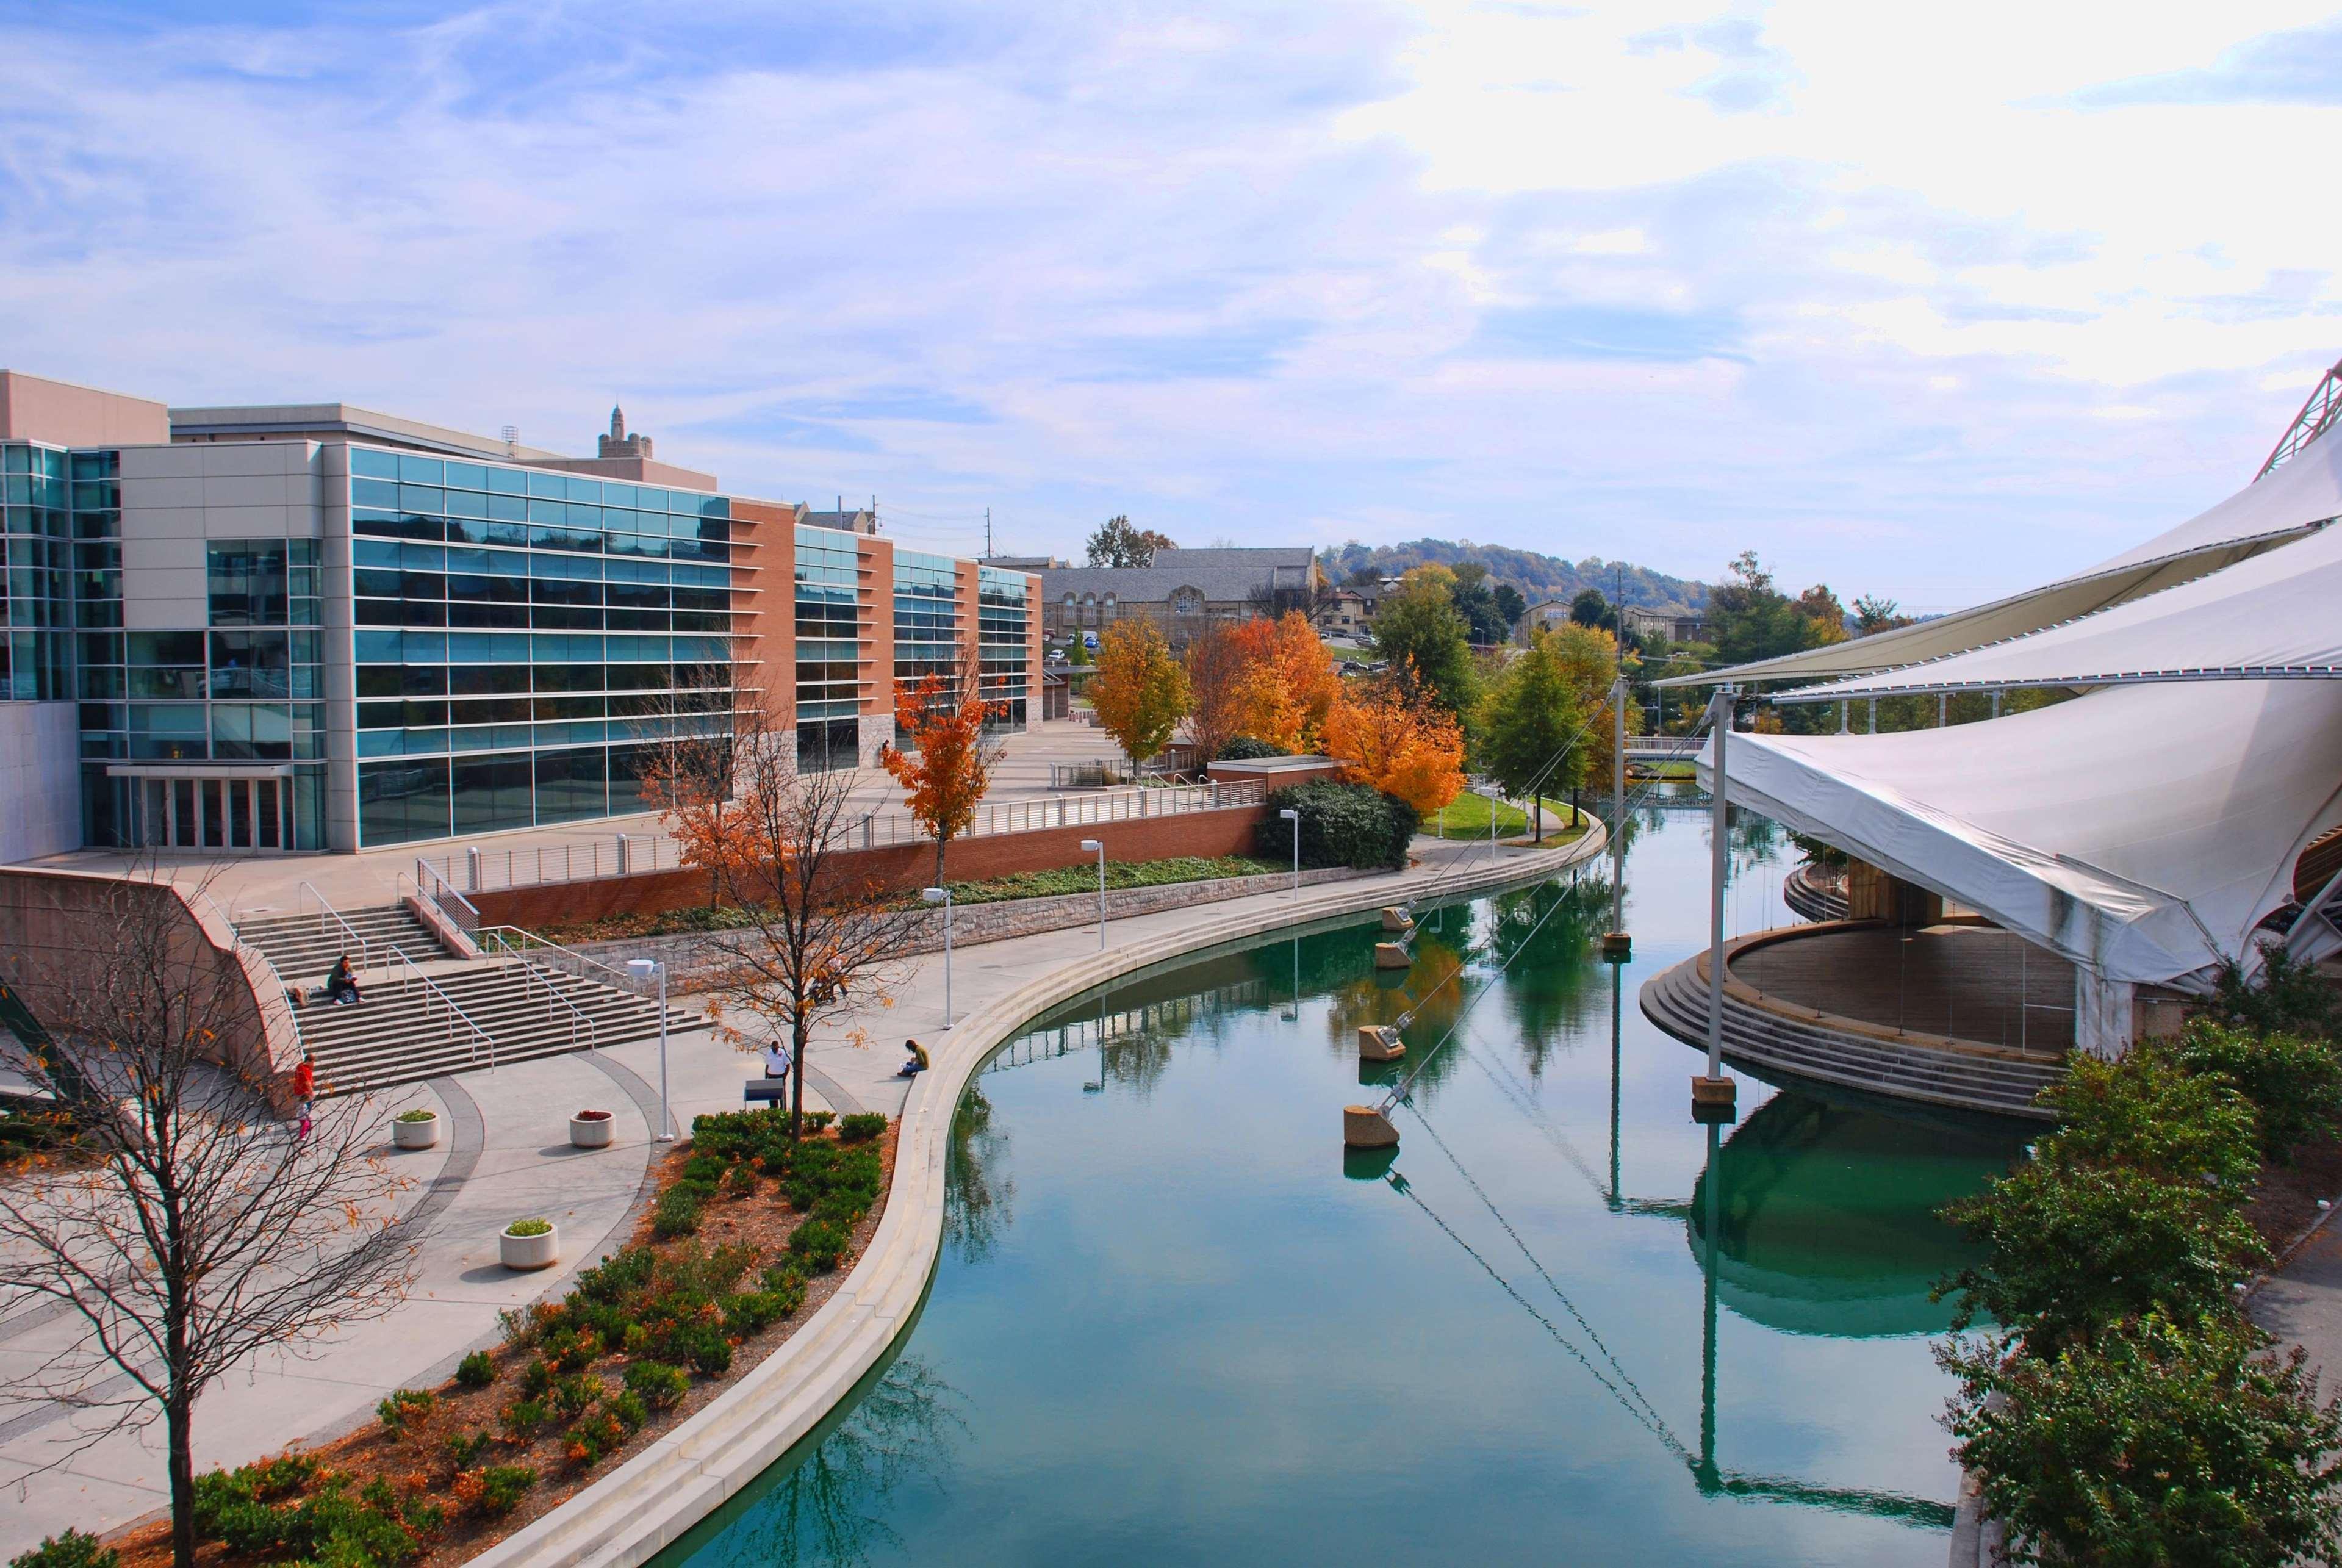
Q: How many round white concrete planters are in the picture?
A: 3